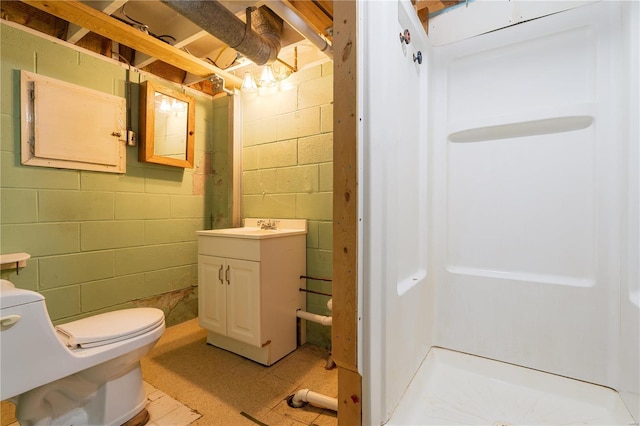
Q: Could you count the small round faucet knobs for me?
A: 2